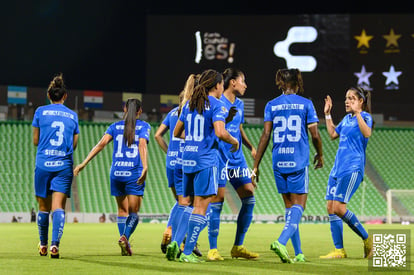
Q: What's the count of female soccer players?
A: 8